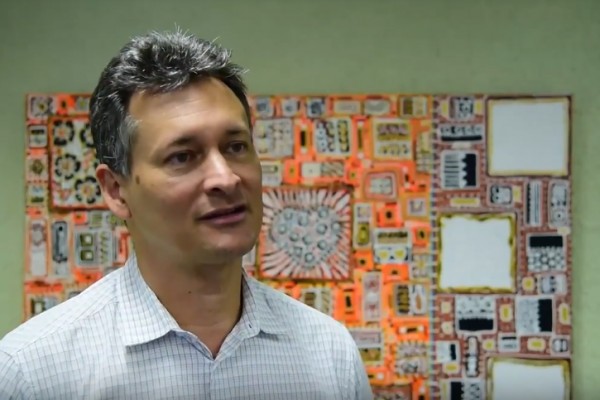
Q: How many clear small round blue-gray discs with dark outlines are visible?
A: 11